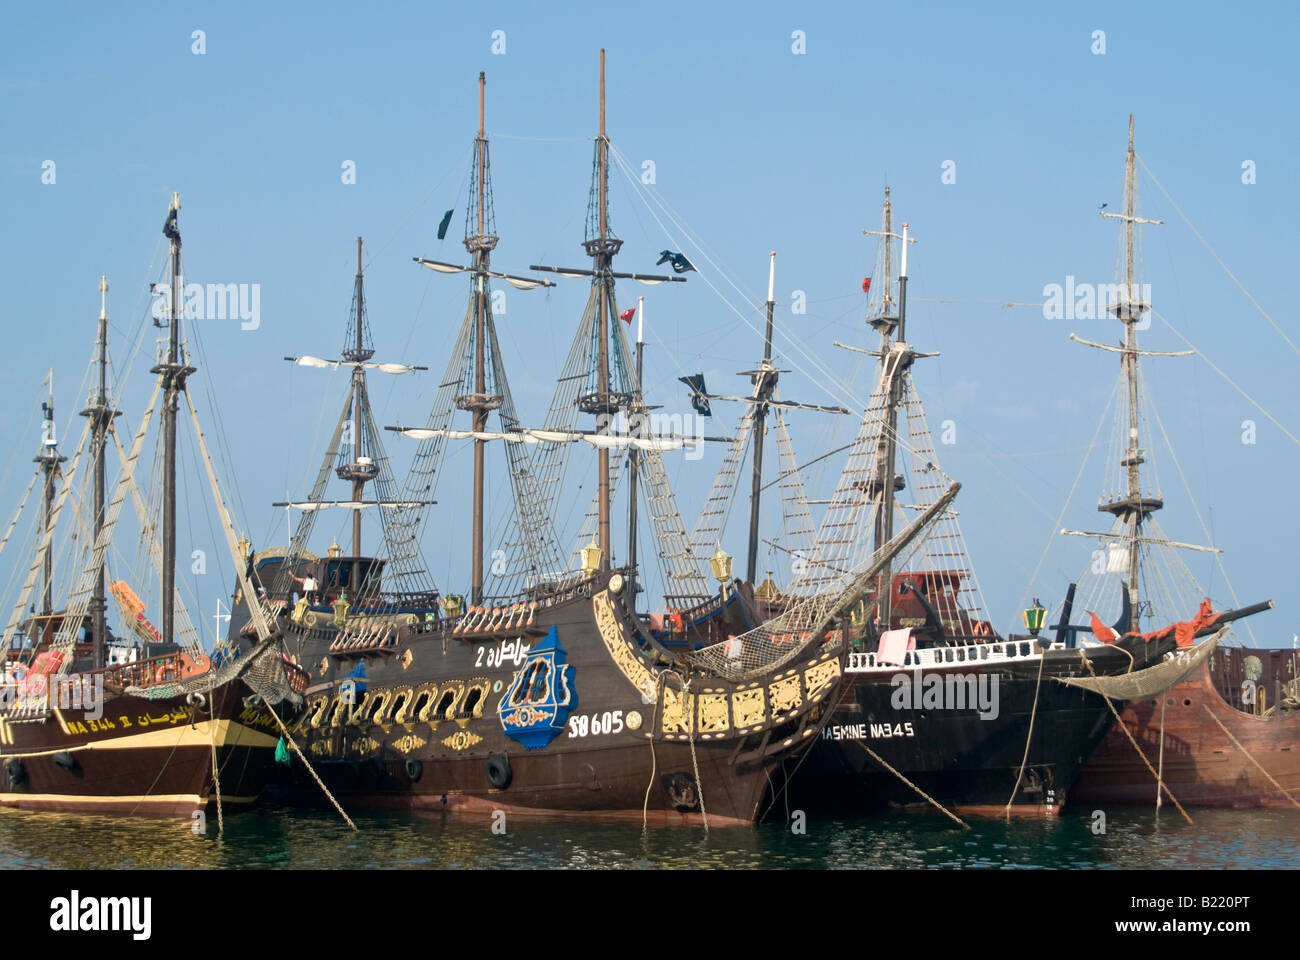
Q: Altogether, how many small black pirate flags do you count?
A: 4